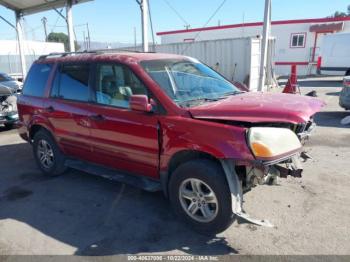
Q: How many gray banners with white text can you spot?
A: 1